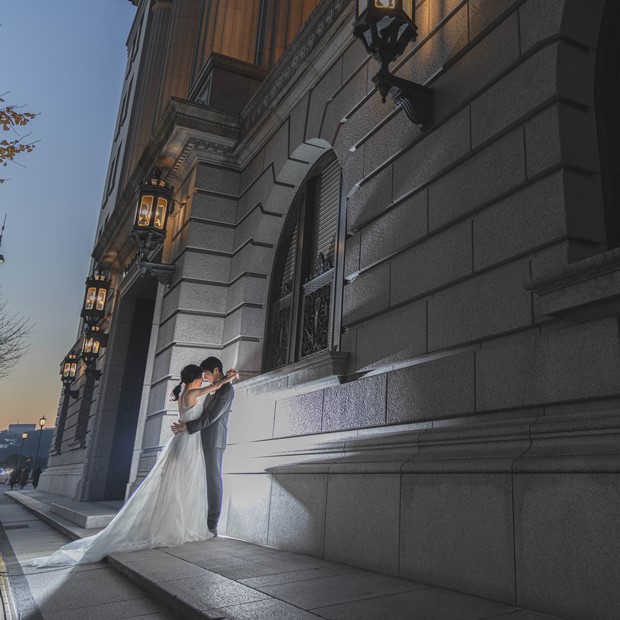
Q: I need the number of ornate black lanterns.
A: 5